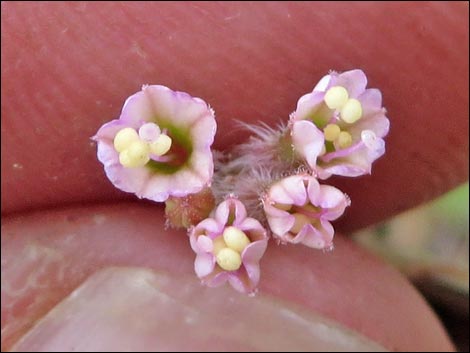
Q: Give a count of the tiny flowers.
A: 4